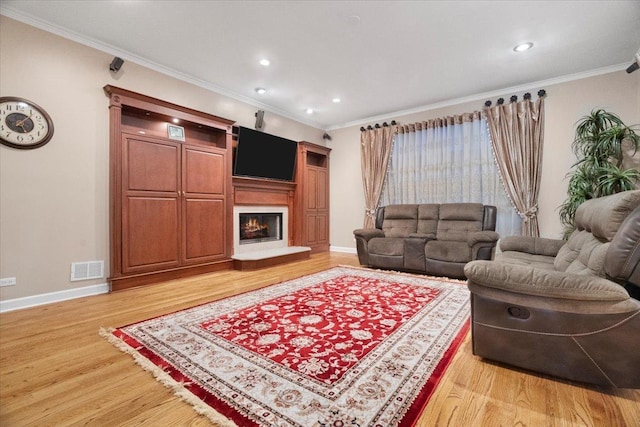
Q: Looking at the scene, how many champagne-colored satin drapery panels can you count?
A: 2